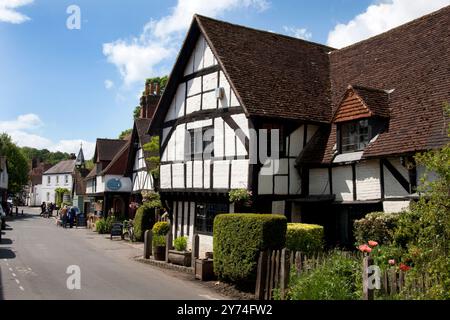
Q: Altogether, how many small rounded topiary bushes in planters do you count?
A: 2